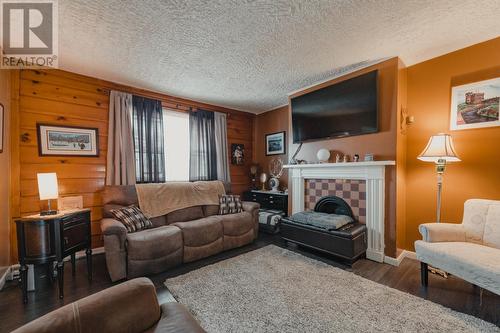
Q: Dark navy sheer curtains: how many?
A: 2